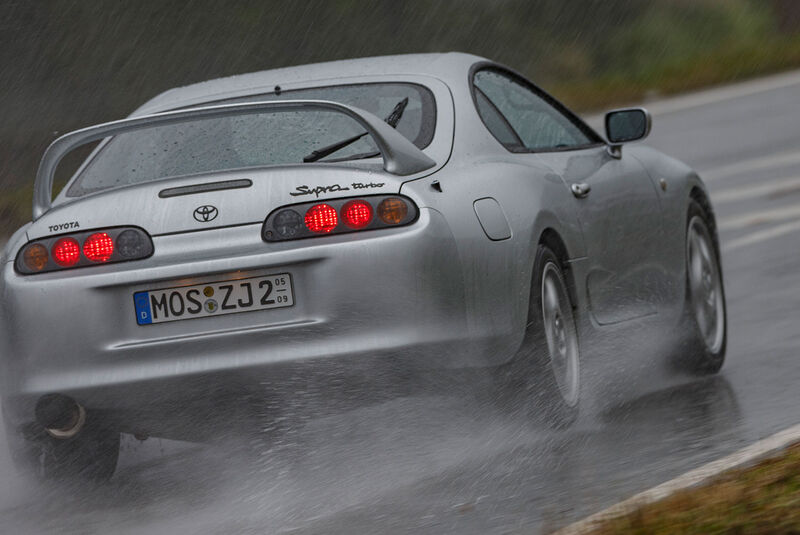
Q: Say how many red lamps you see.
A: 4